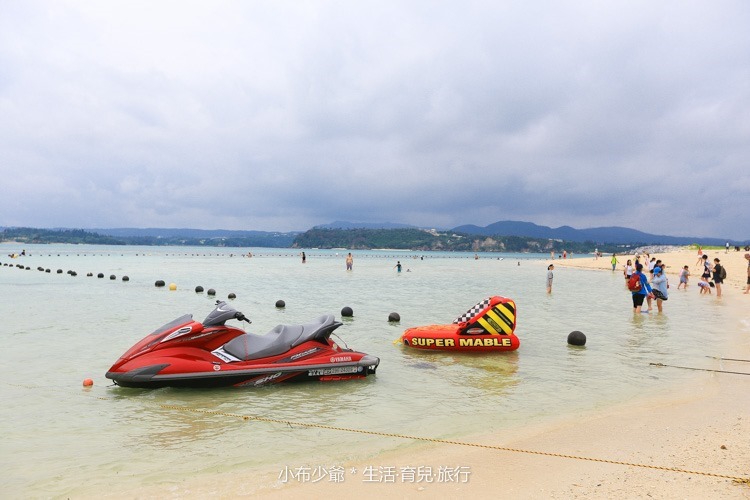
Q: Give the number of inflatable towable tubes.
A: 1